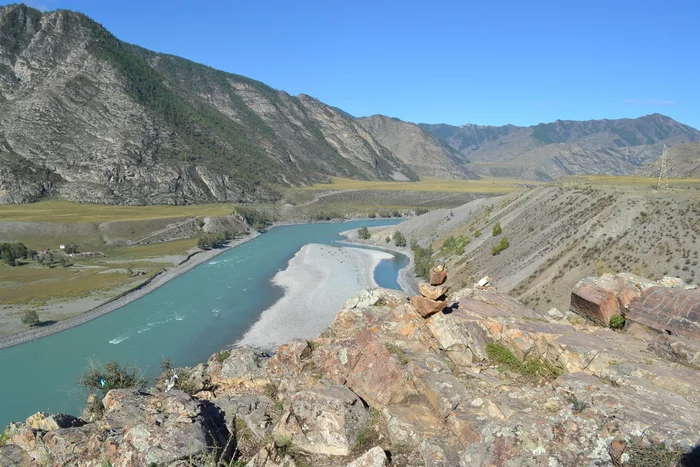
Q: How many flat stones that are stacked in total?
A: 3